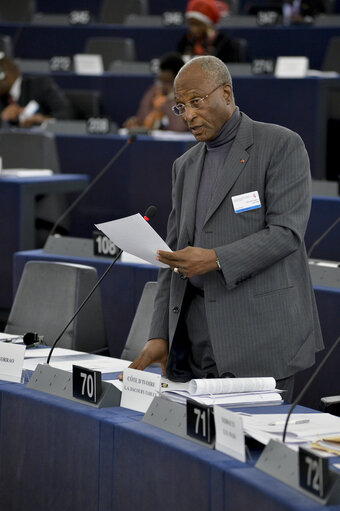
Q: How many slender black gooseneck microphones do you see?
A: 4